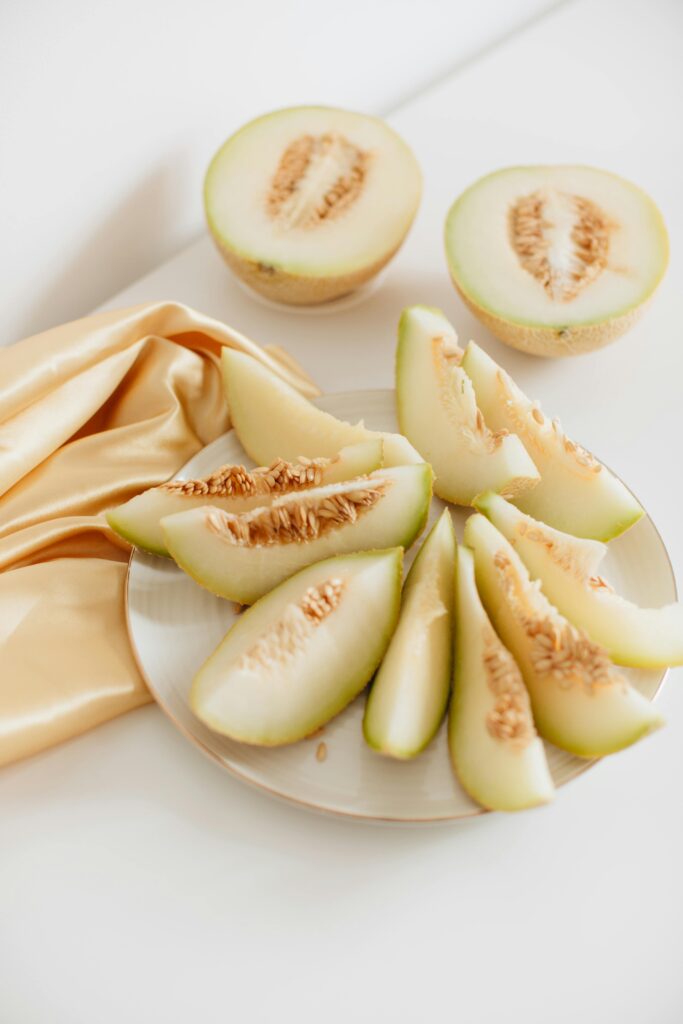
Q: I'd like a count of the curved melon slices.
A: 10